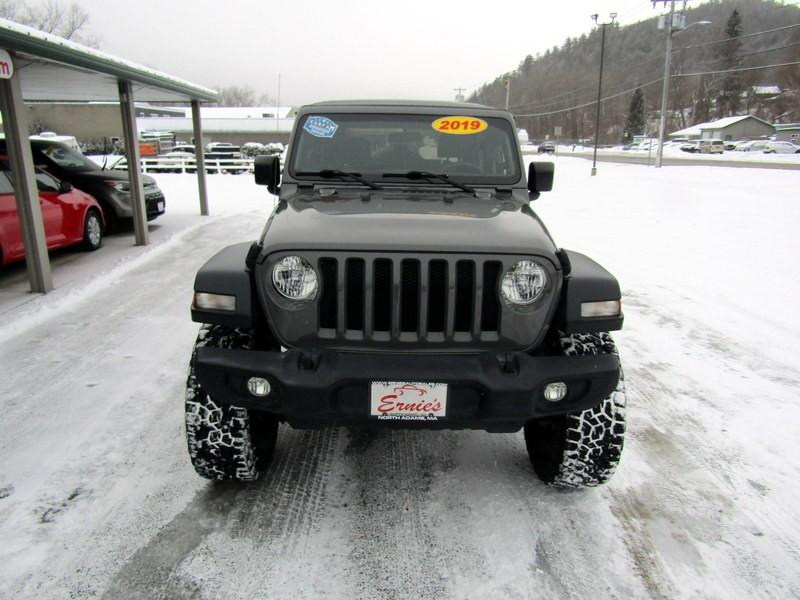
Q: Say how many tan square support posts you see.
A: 3